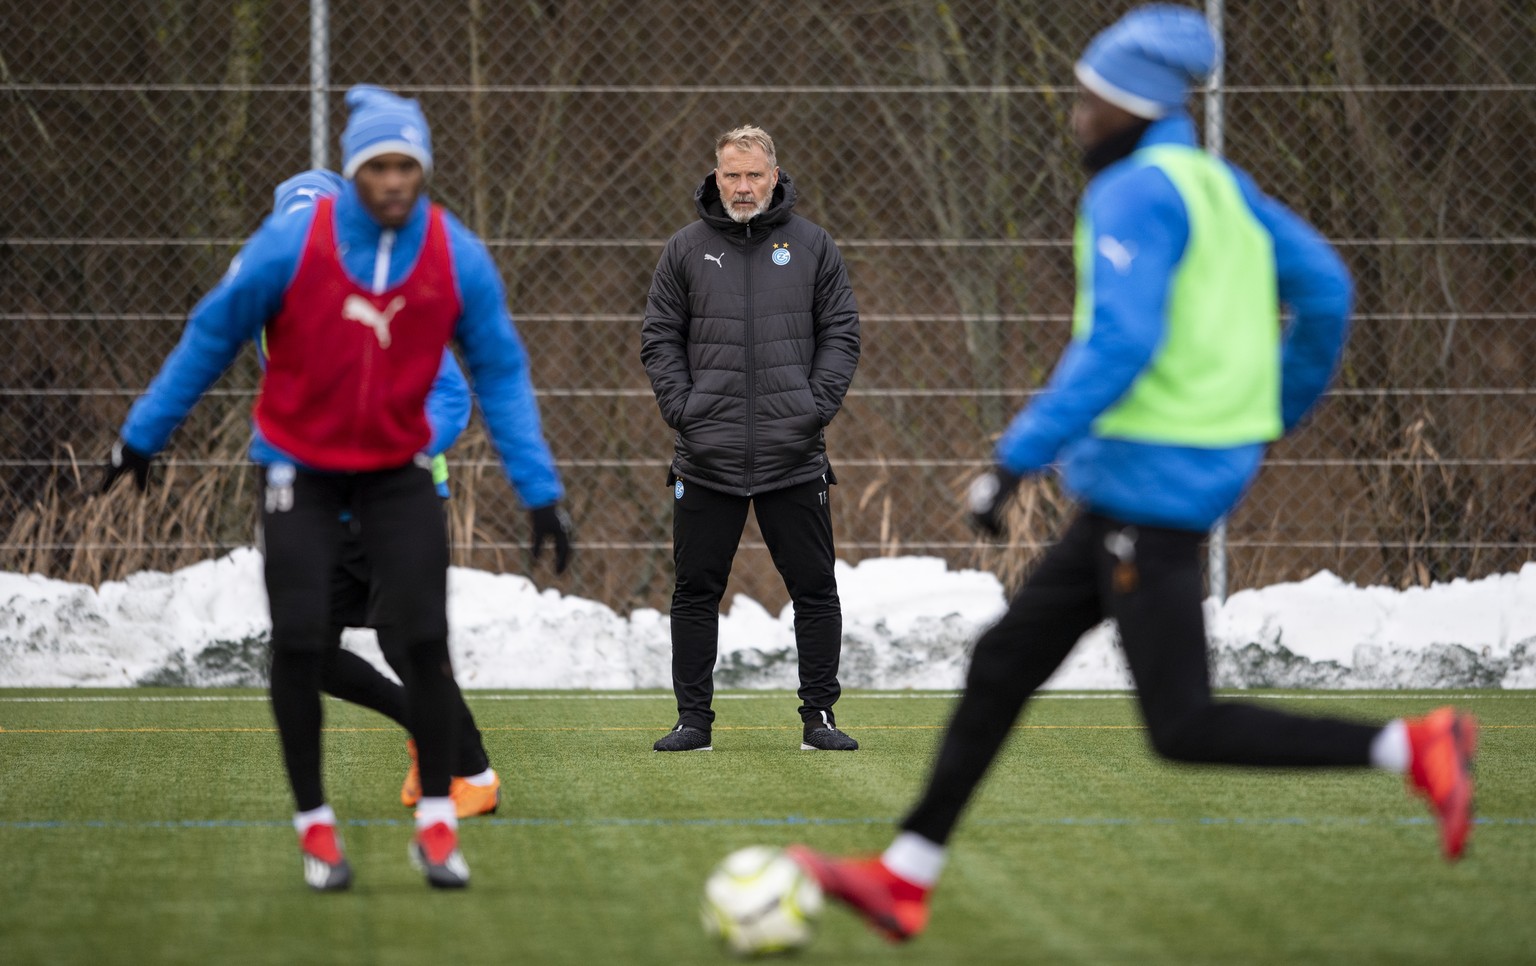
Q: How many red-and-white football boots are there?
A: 2